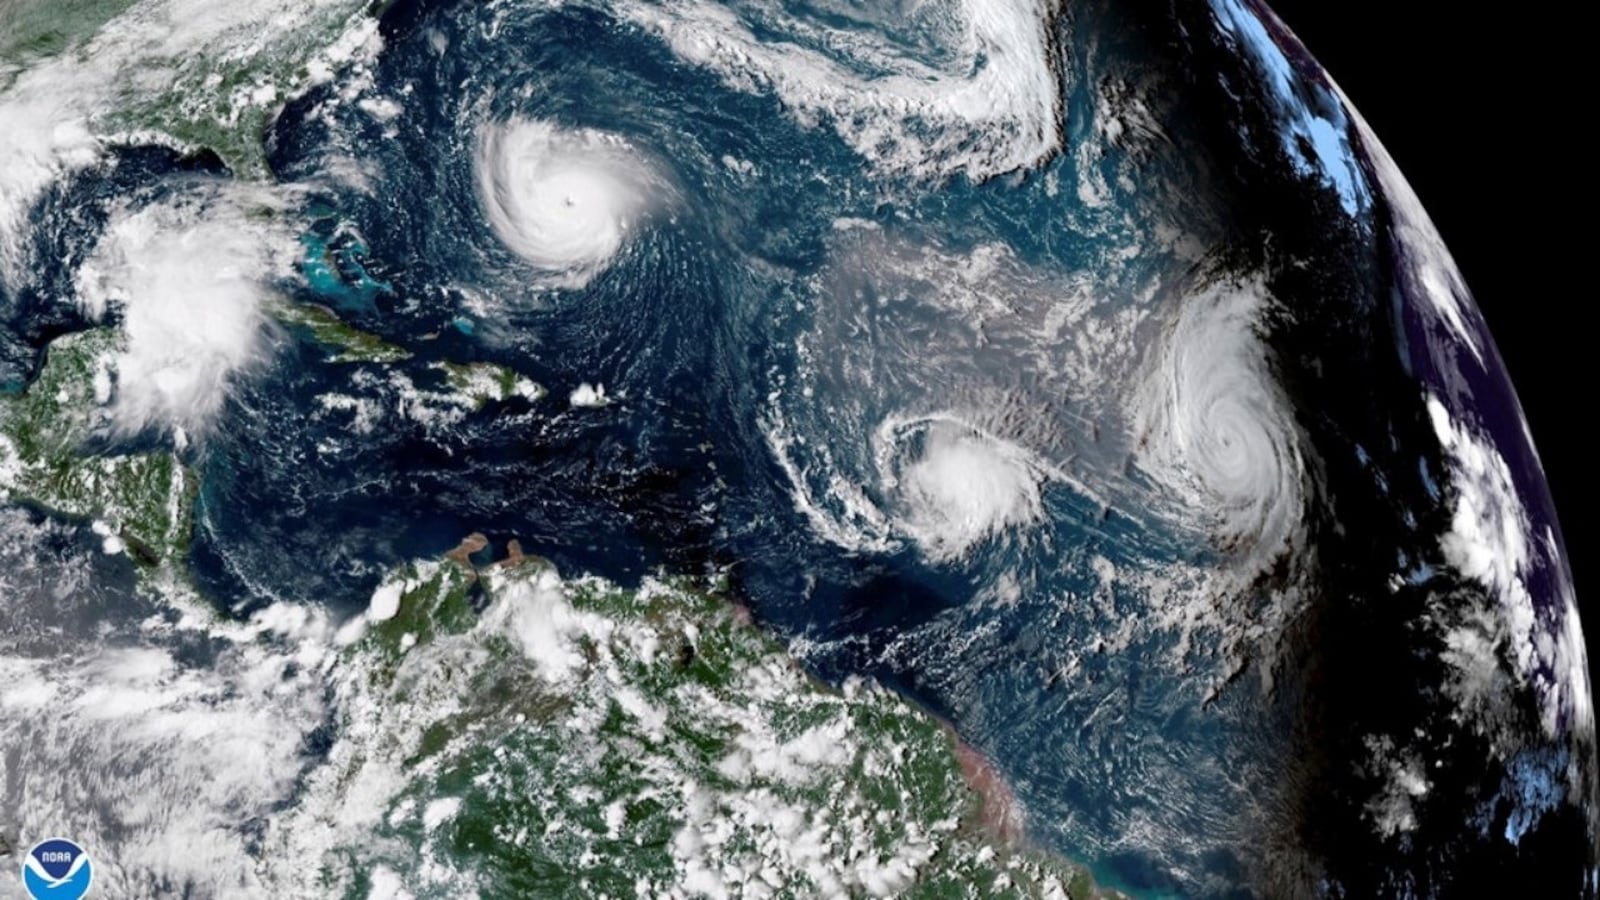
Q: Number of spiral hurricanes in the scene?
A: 3